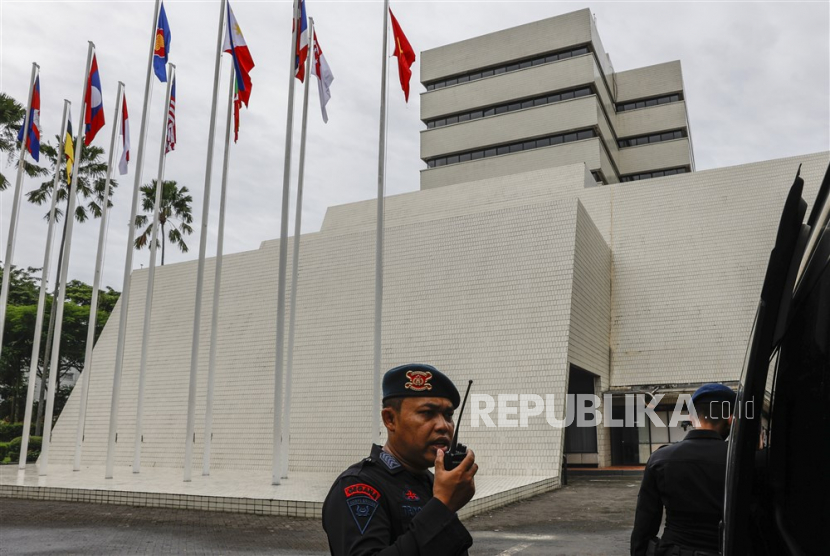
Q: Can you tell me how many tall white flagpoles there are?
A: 11